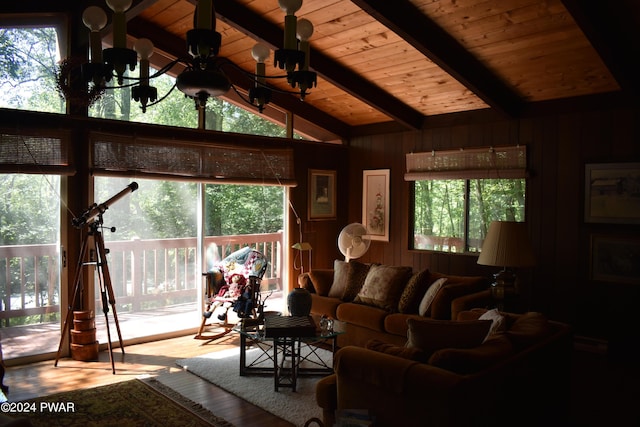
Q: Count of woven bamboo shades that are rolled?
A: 3